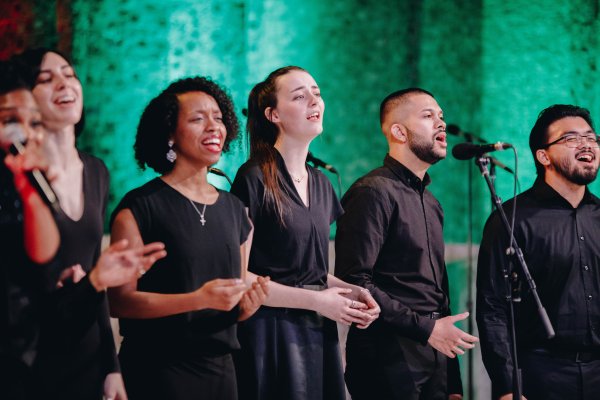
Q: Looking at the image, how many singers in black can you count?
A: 6